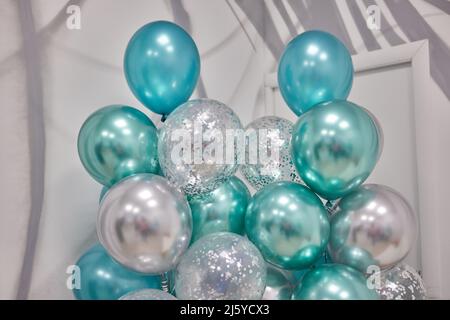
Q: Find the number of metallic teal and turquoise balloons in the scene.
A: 8